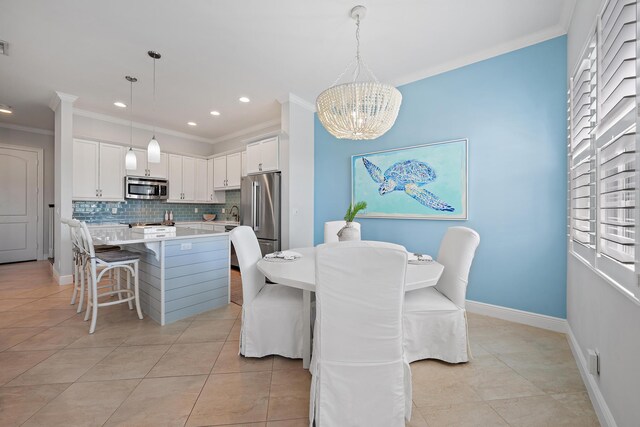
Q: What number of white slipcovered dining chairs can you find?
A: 4